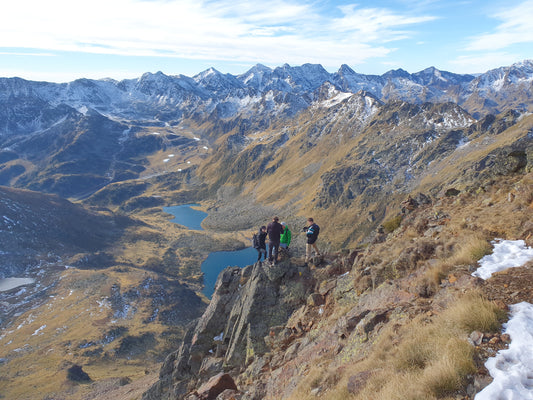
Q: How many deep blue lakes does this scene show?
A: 2